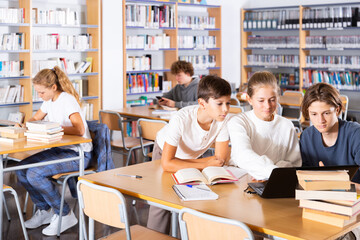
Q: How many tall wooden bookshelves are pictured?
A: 3